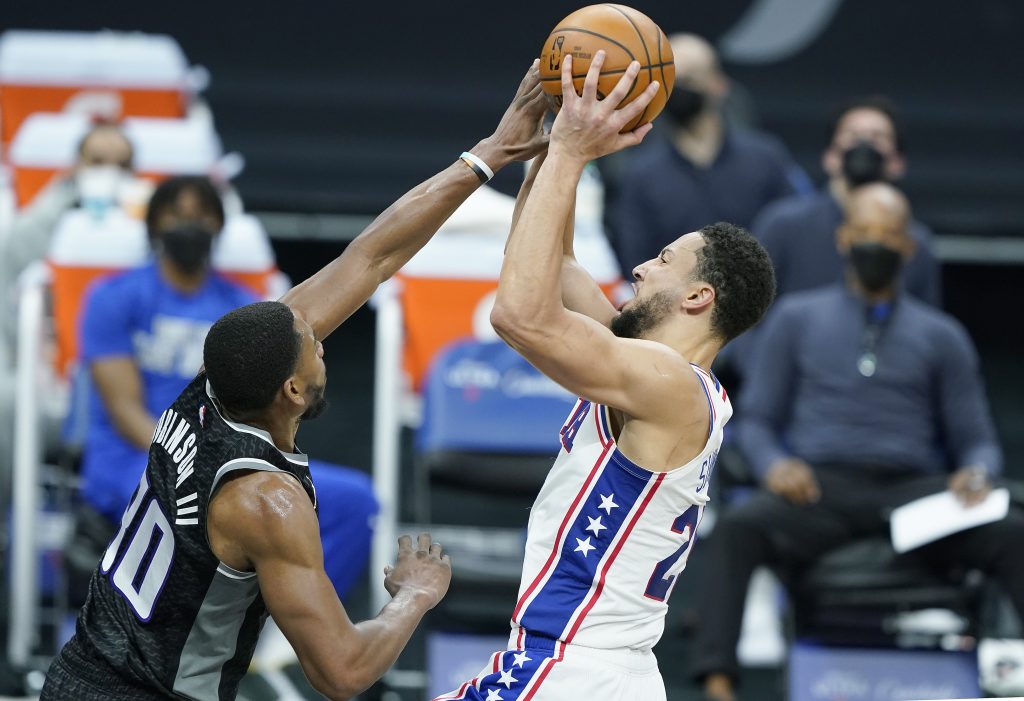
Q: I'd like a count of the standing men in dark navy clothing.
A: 2